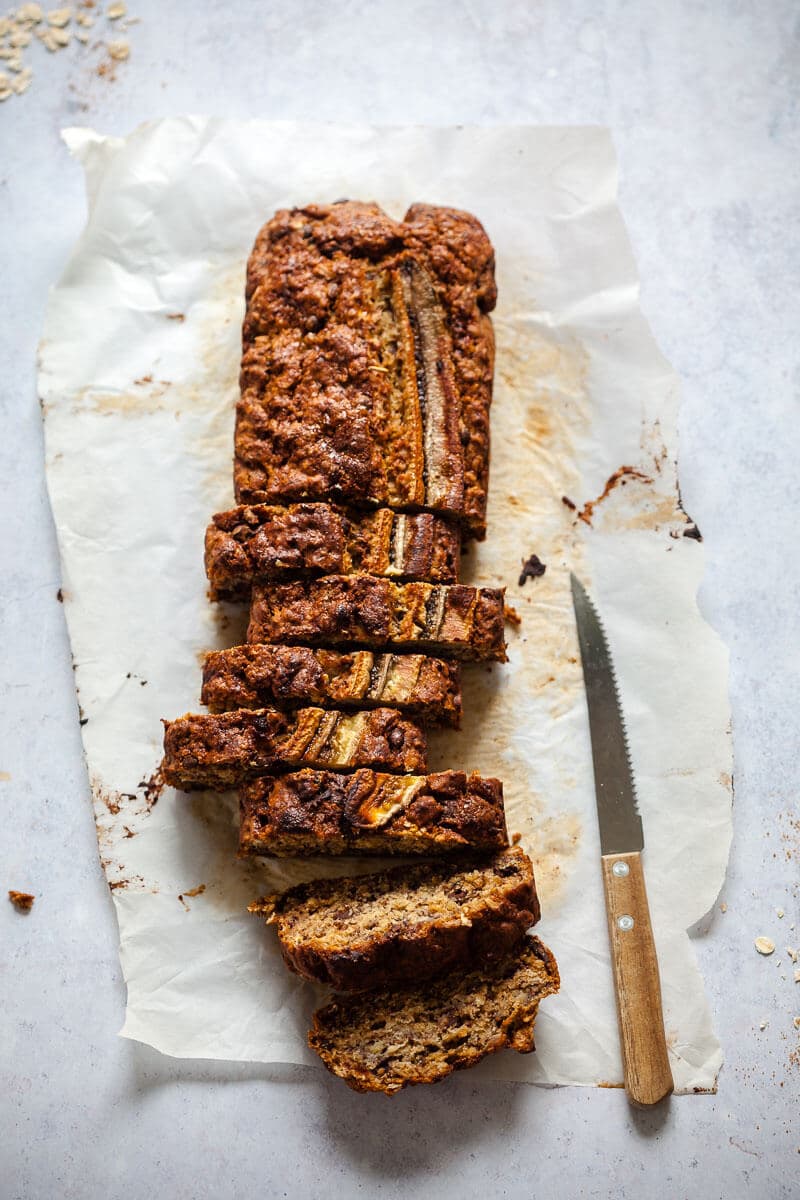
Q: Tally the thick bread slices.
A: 7